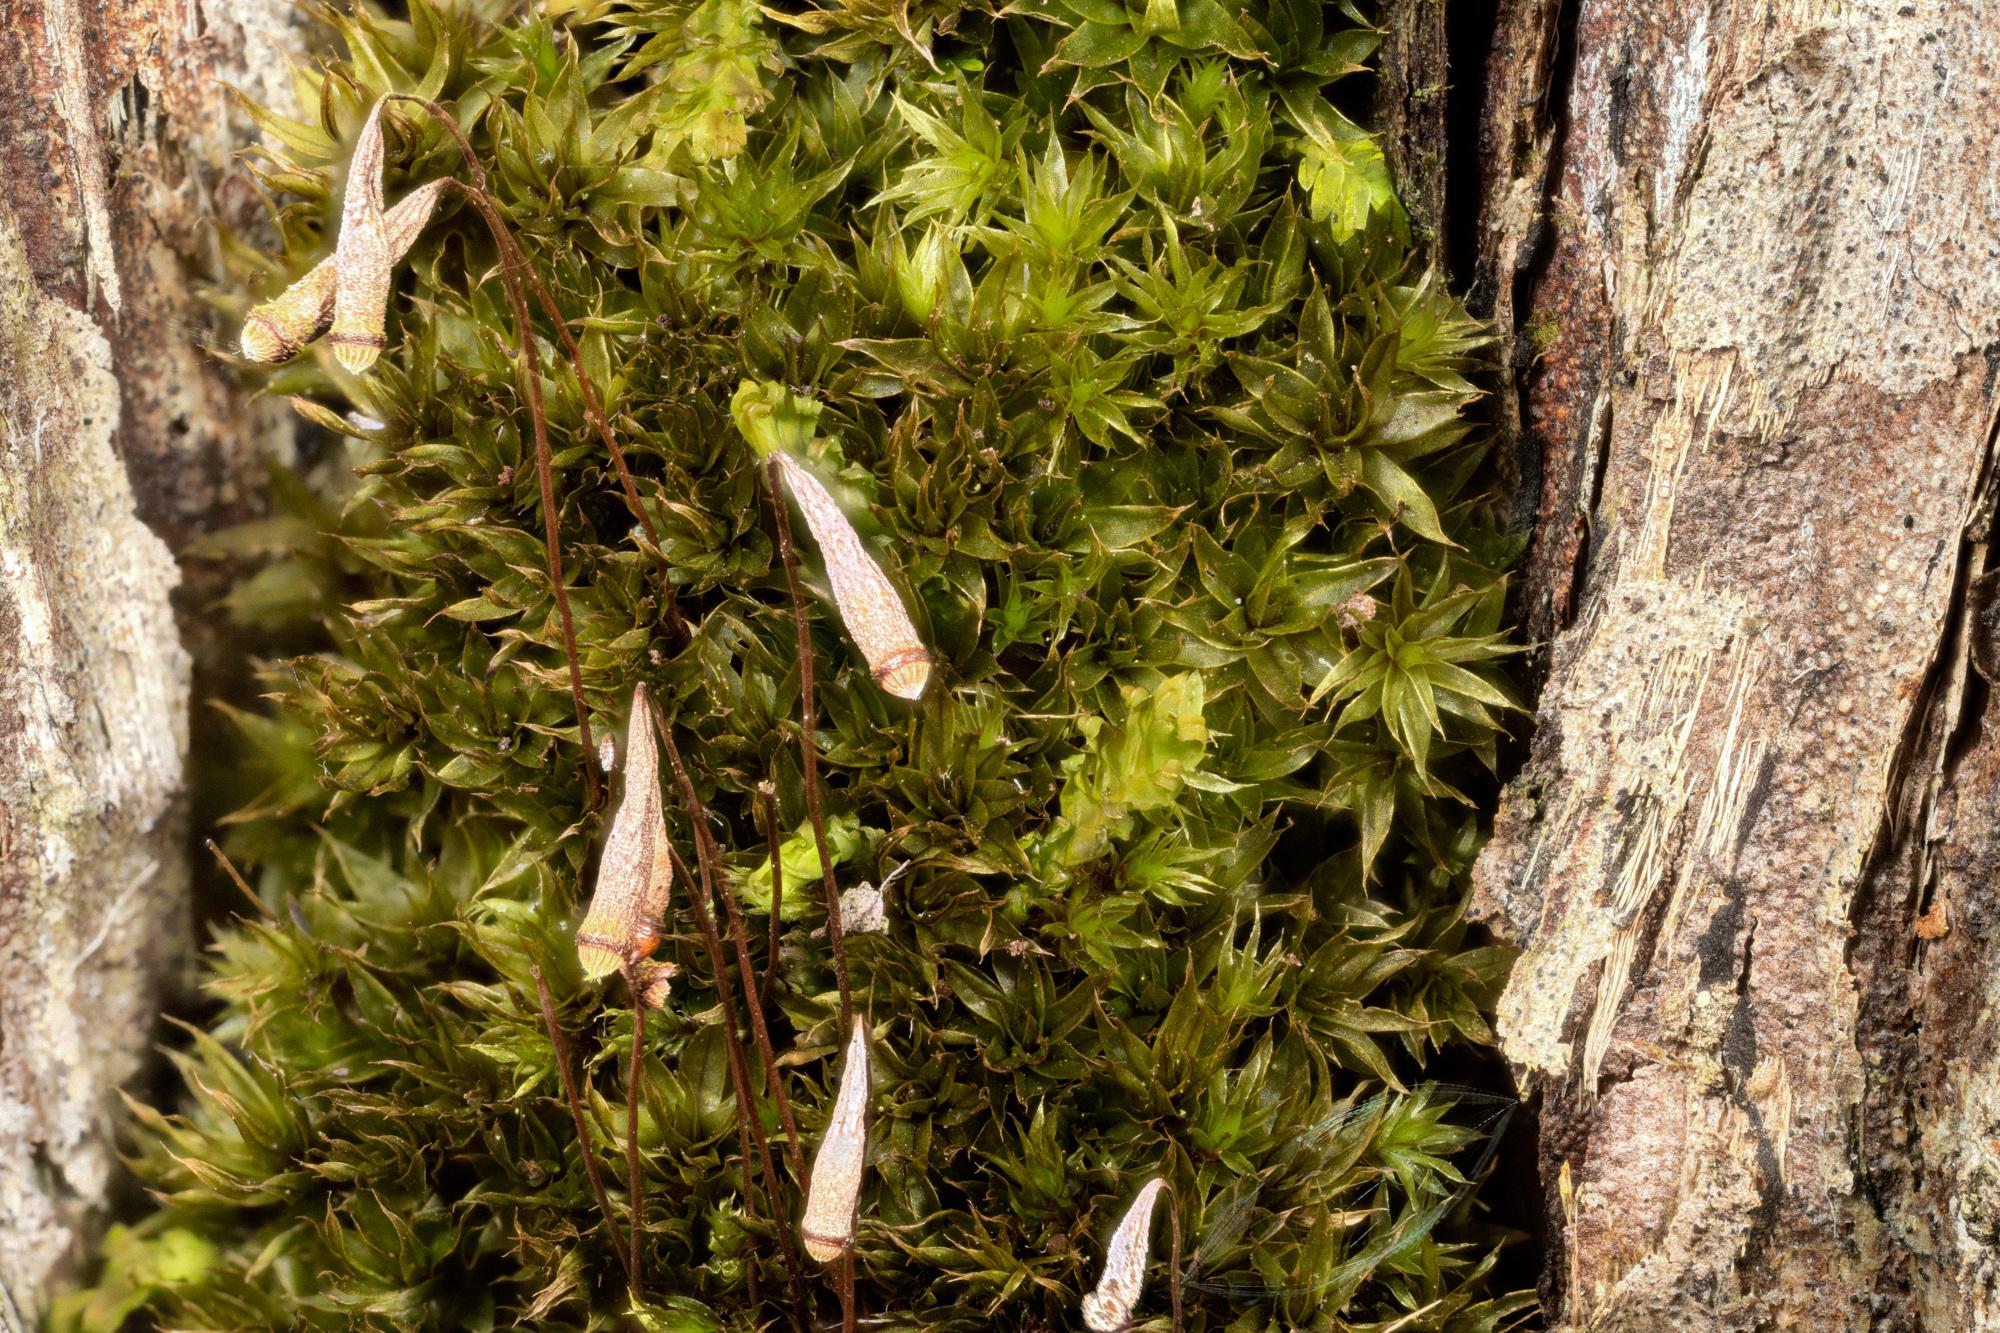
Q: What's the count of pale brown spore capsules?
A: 6